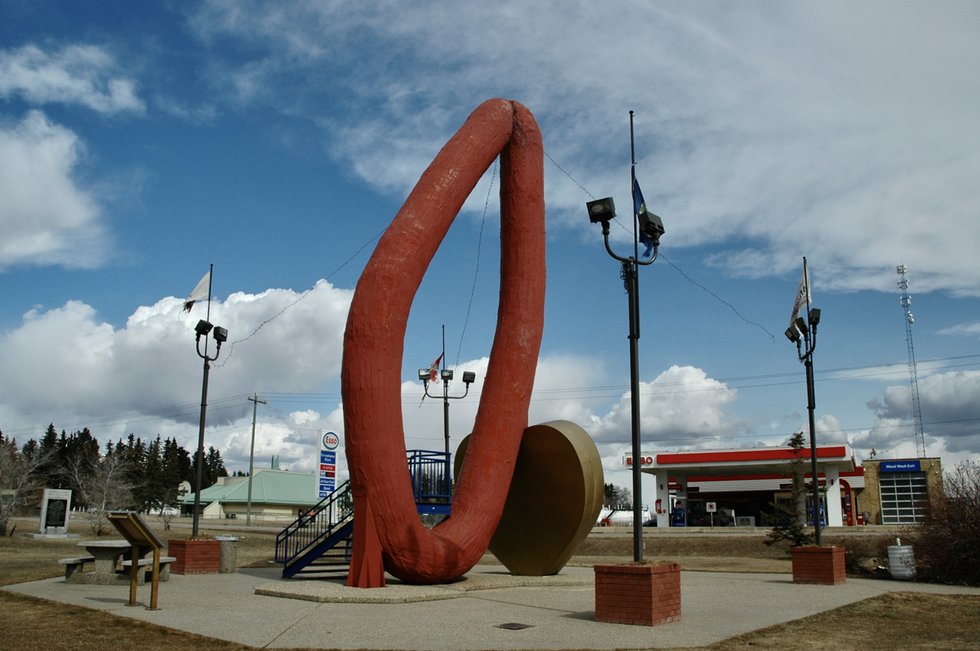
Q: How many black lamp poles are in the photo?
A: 4